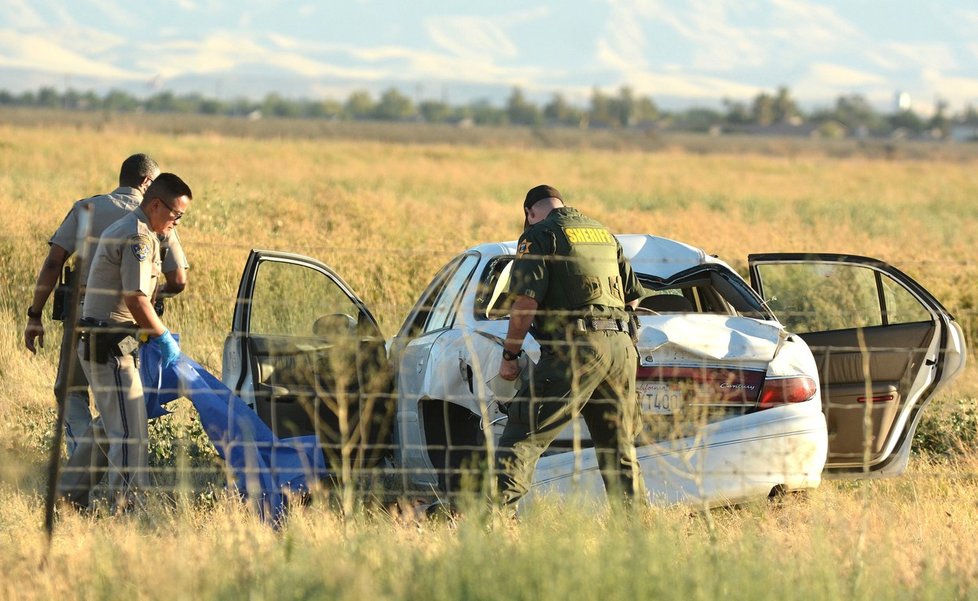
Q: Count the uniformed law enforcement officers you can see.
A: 3